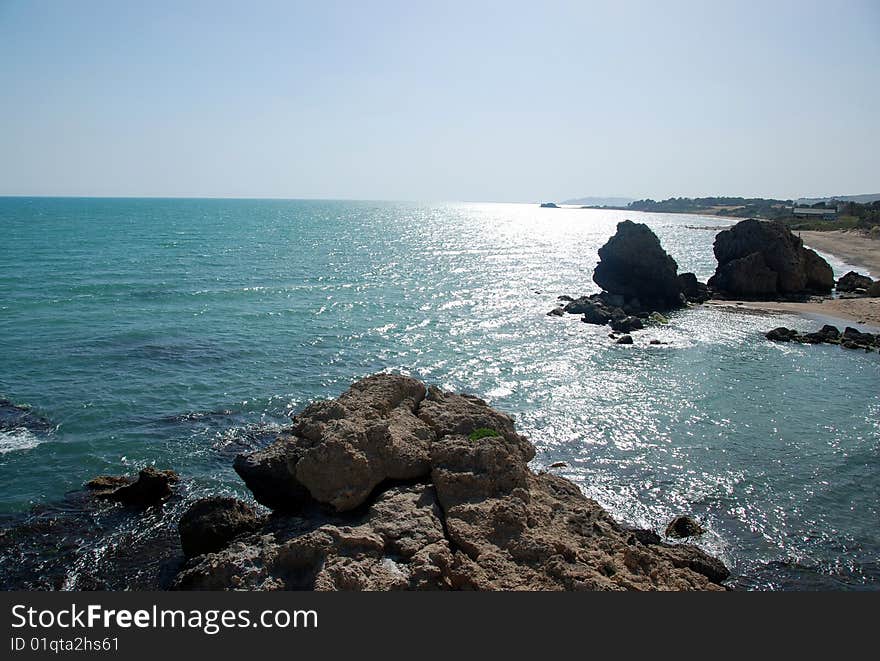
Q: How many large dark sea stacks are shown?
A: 2